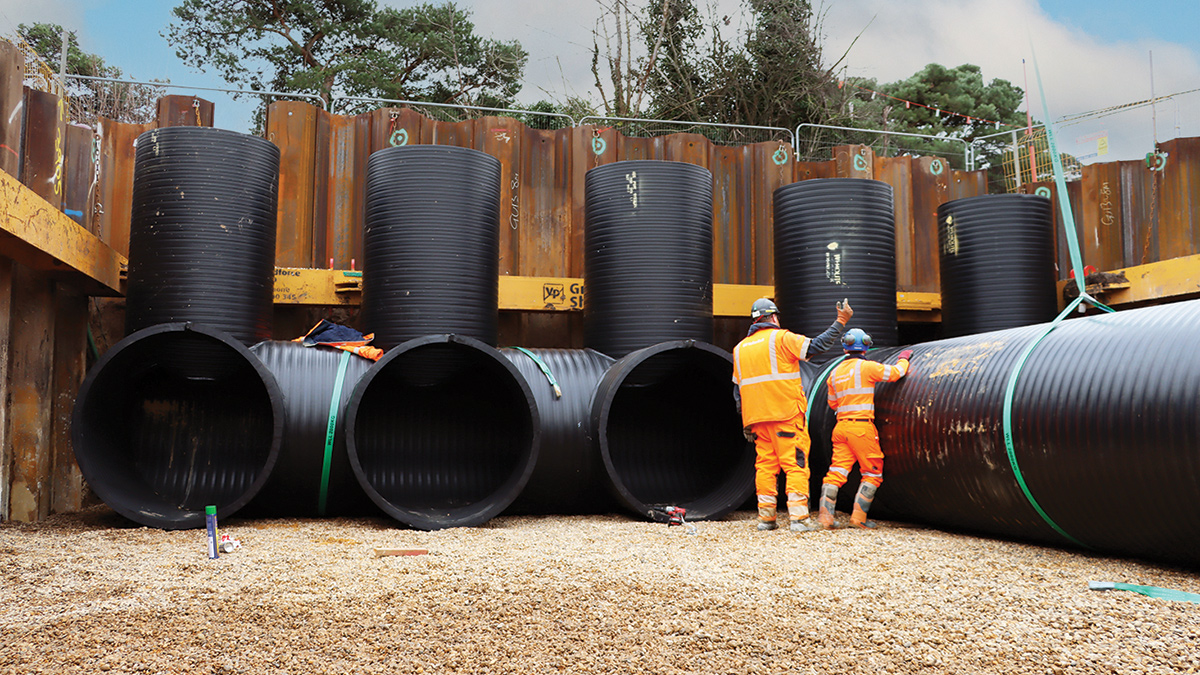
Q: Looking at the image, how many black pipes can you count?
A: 9